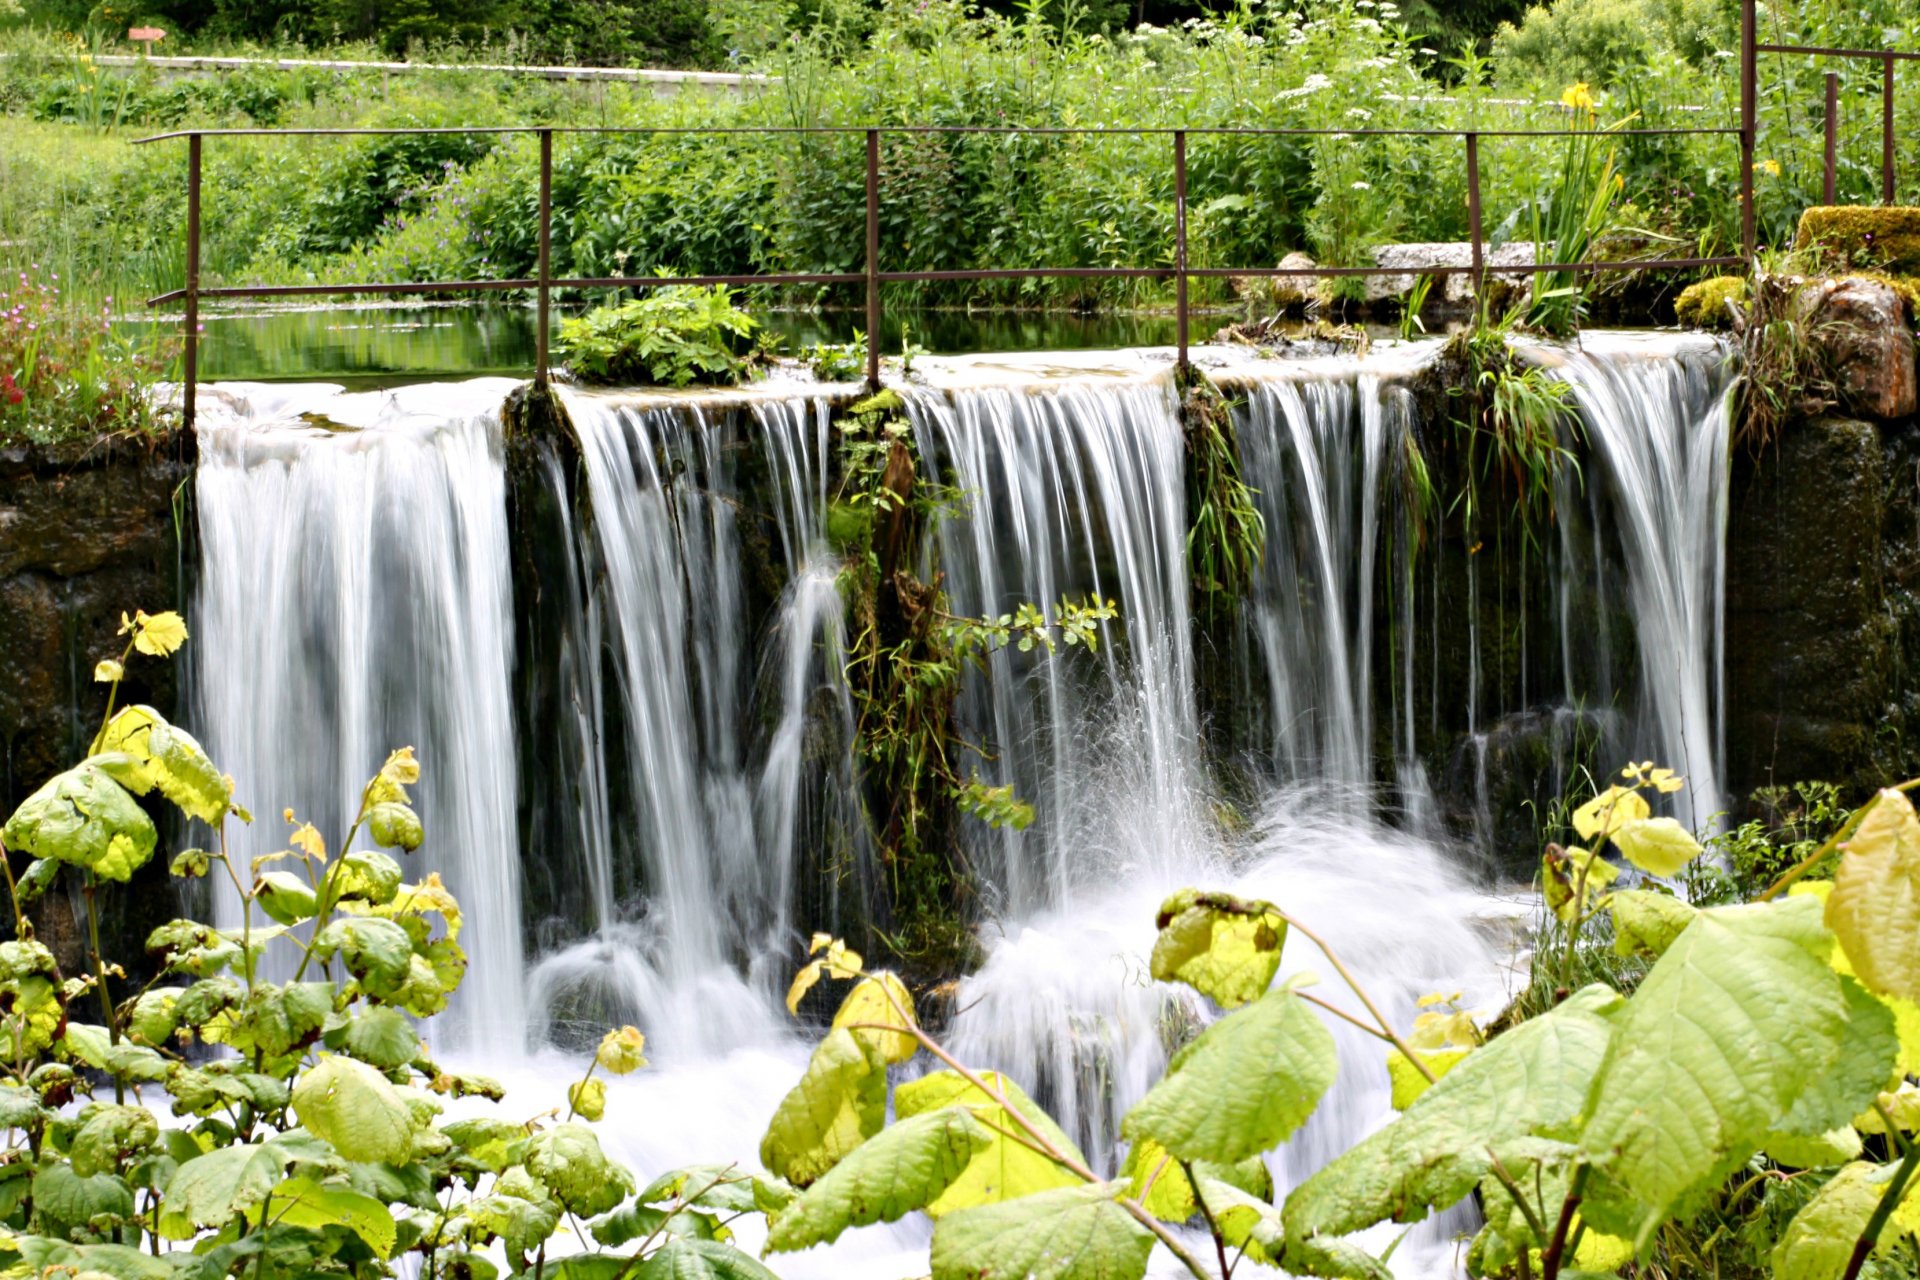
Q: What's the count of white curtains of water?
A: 5